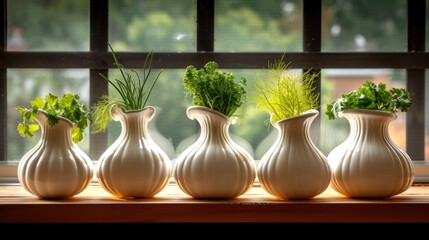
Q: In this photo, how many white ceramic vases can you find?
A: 5